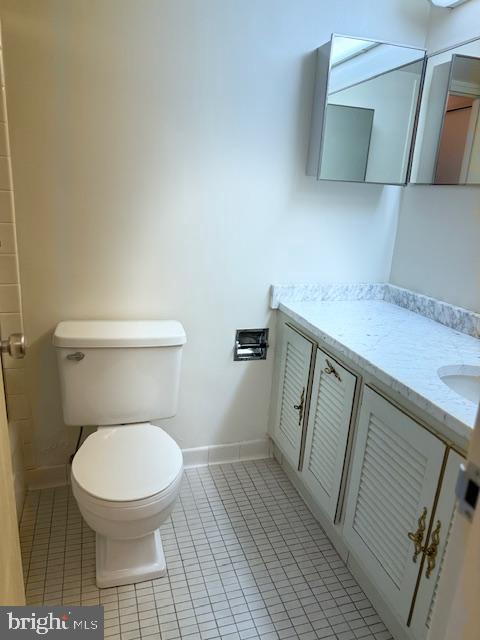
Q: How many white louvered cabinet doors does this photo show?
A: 4